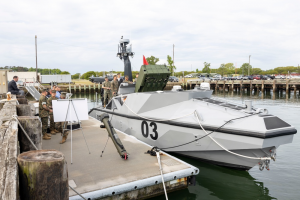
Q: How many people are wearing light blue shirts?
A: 1